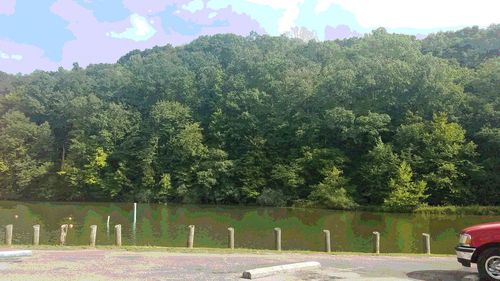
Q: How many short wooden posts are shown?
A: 11